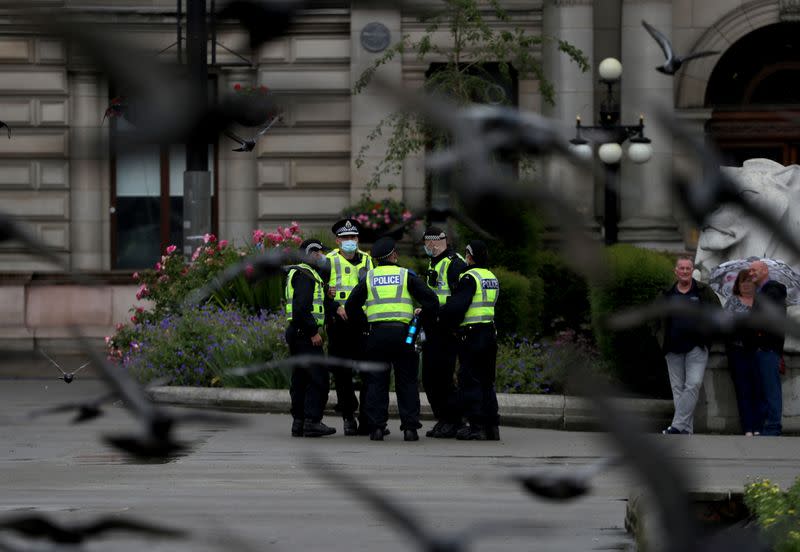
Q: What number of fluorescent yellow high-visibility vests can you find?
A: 5